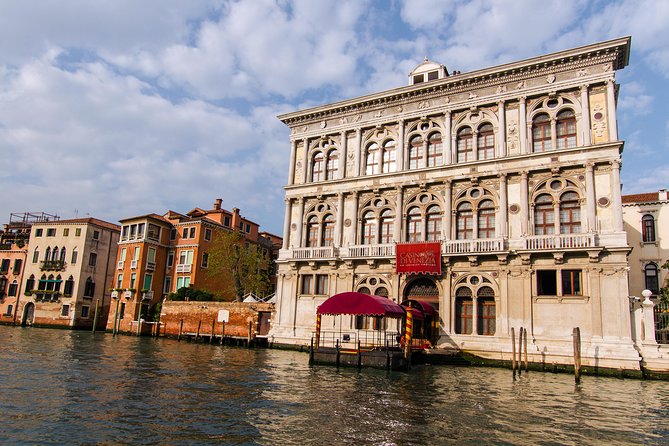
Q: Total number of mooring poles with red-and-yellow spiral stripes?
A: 2